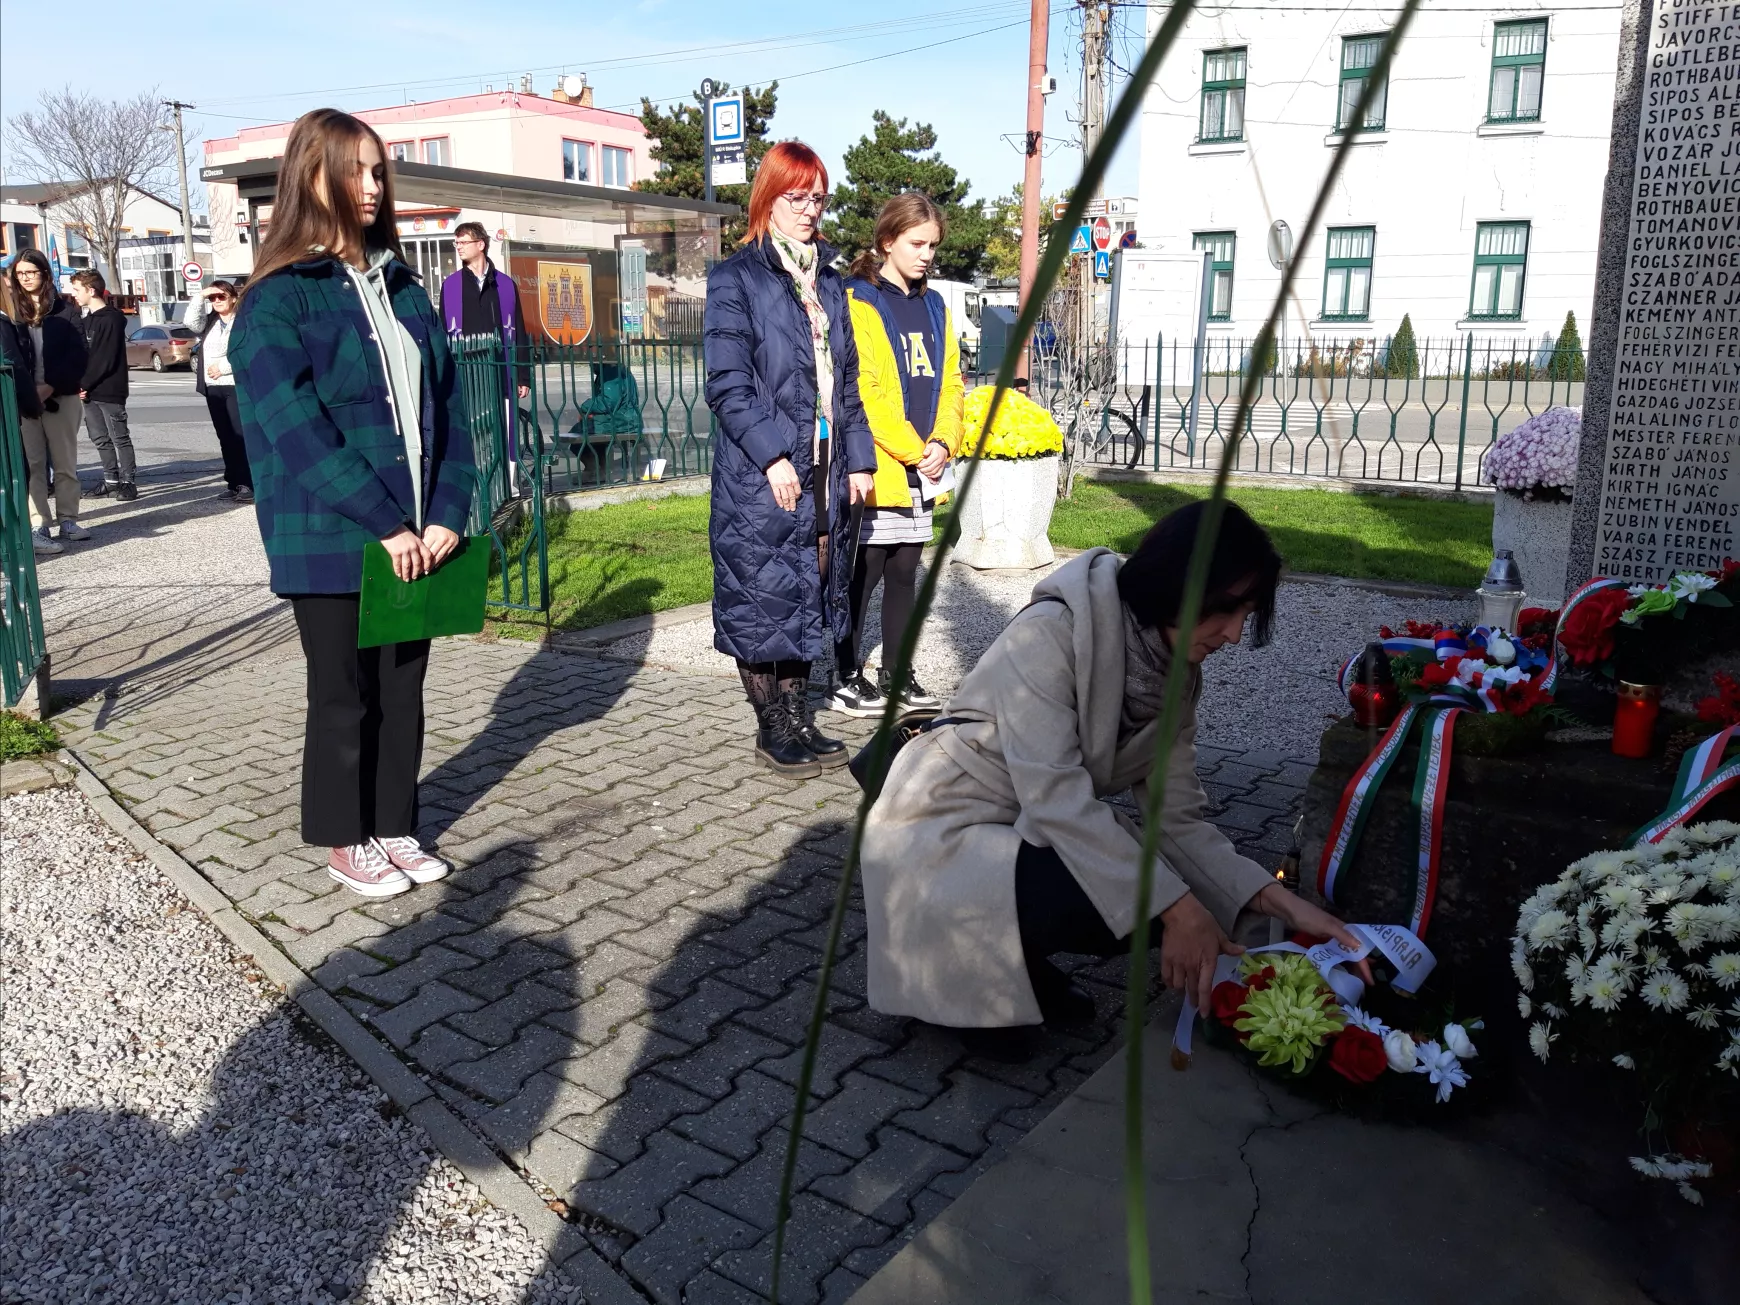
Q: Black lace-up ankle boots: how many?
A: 2